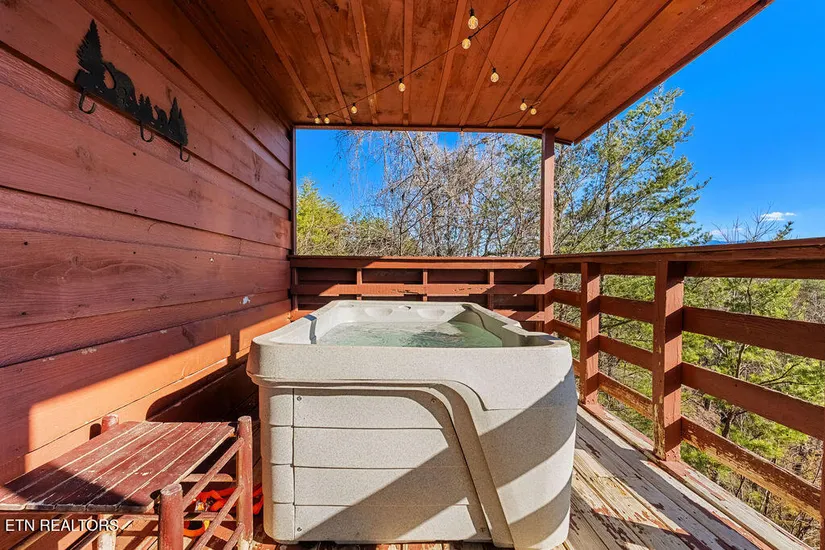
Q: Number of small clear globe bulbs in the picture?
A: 9